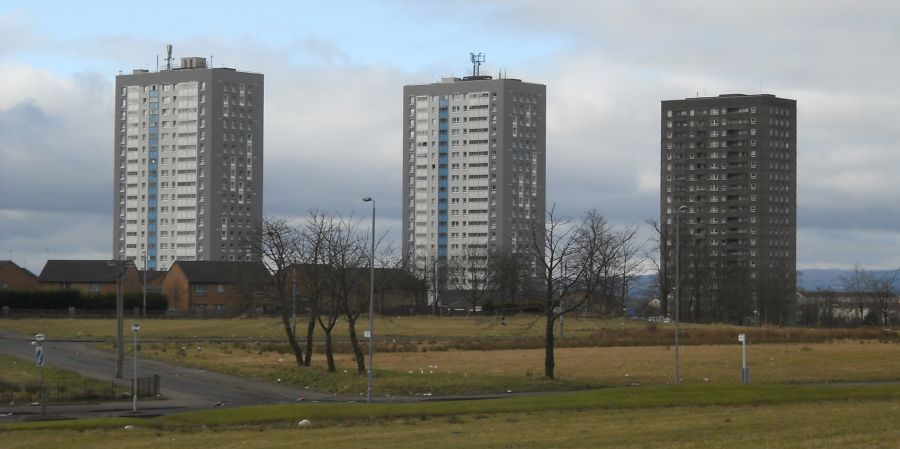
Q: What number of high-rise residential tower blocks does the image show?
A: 3